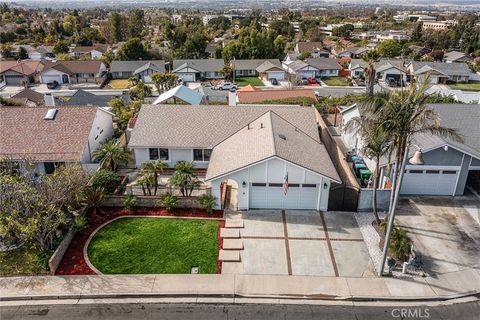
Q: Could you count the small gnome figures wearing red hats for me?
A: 0